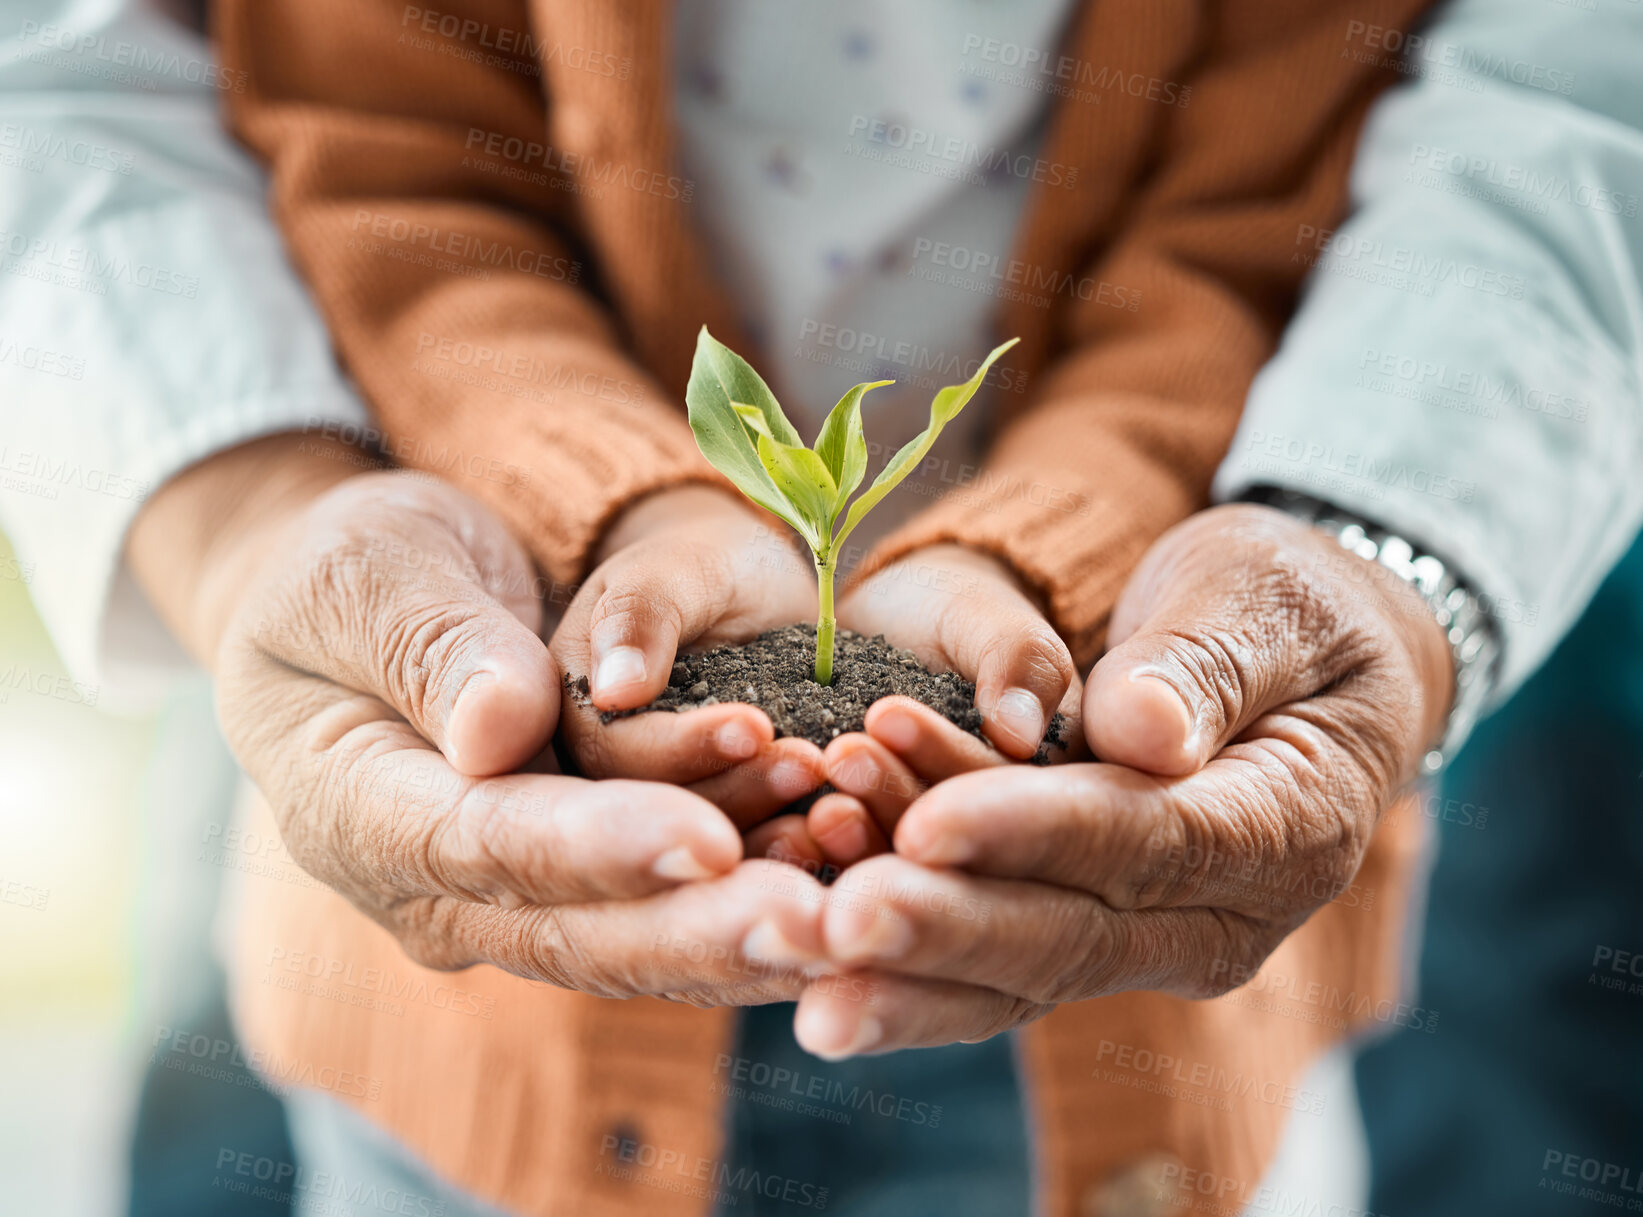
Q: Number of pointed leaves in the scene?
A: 4